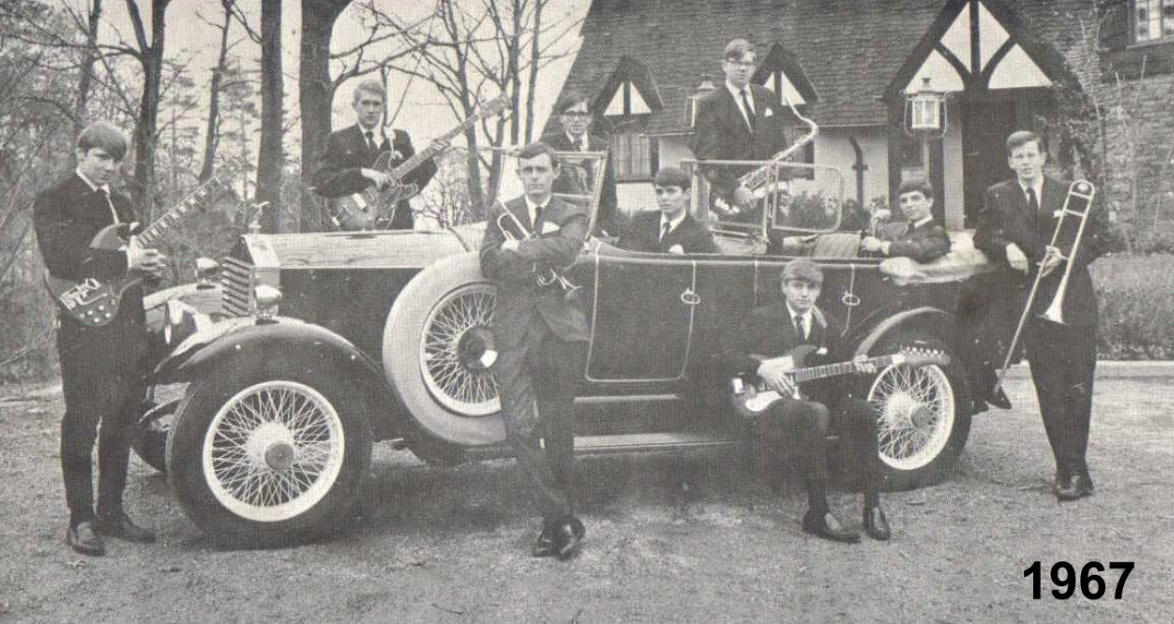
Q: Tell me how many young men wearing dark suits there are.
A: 9